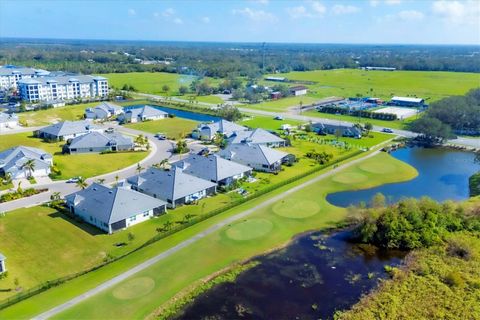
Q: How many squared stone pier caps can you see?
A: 0